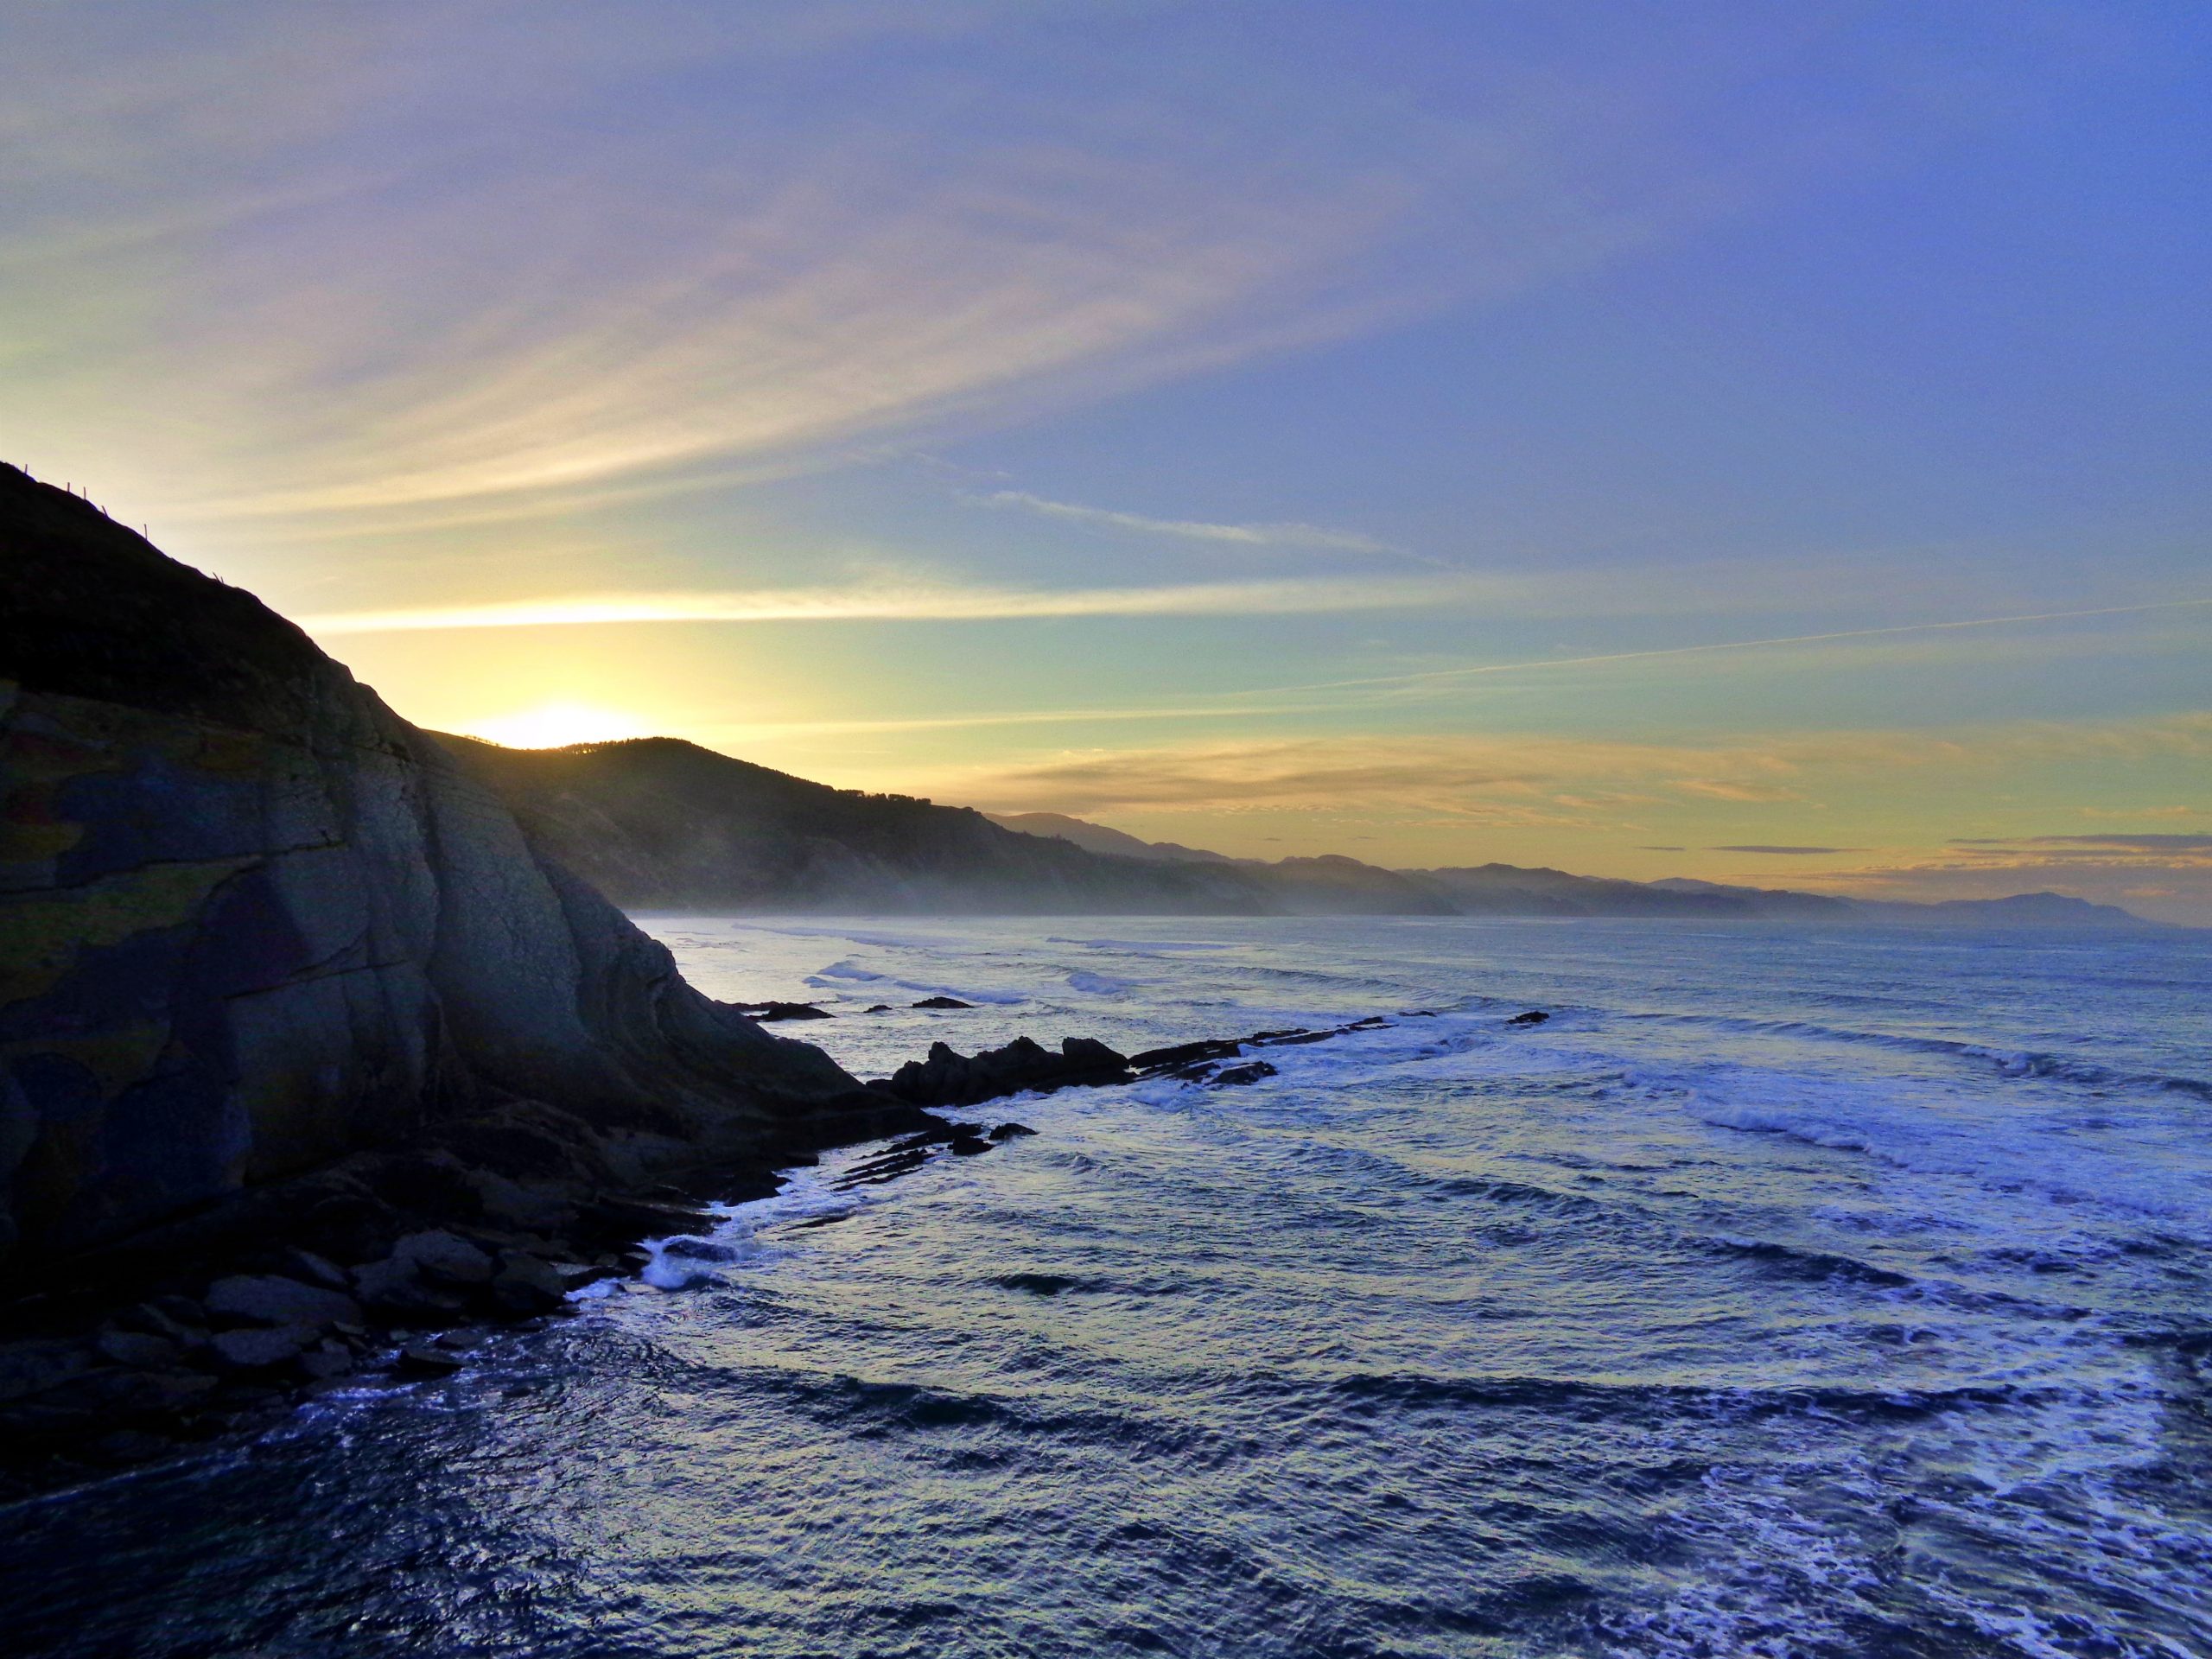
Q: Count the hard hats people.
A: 0